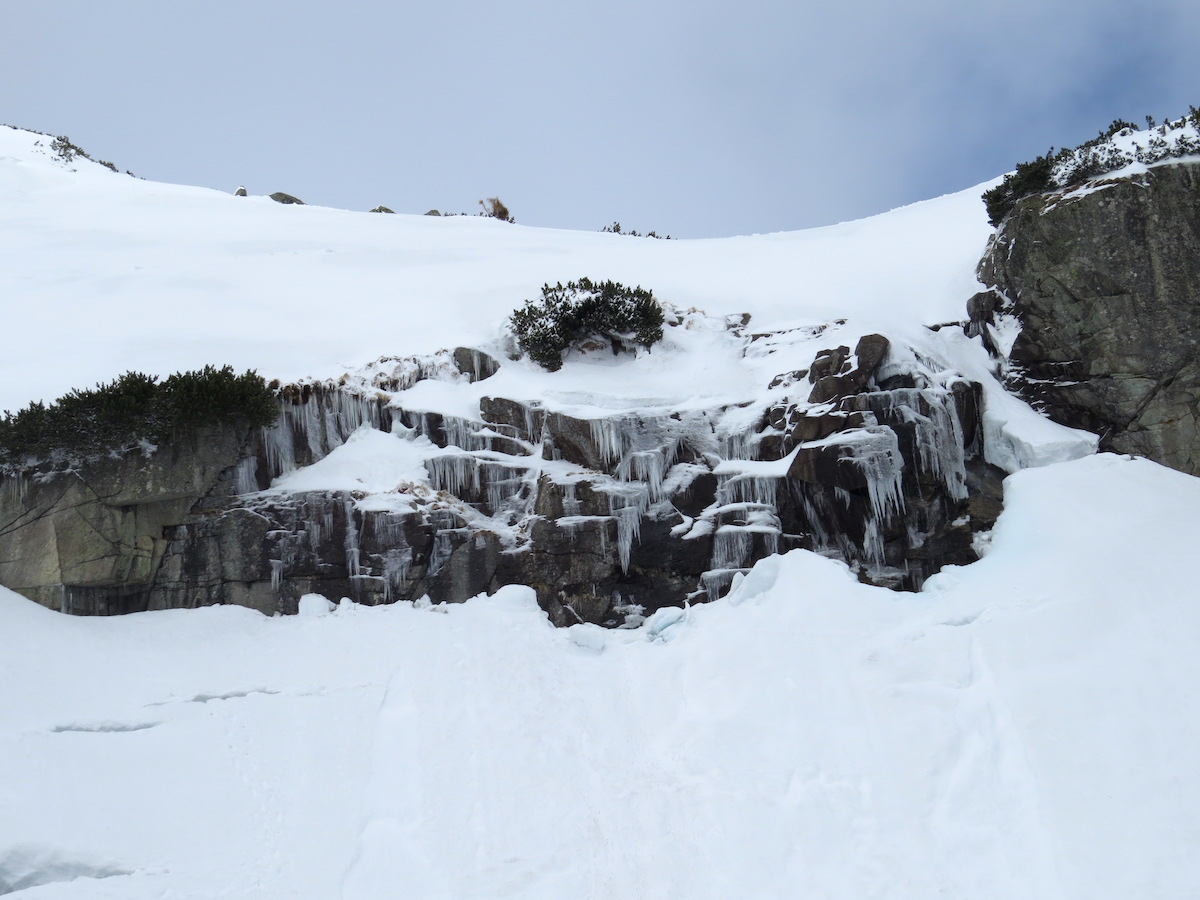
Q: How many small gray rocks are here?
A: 4